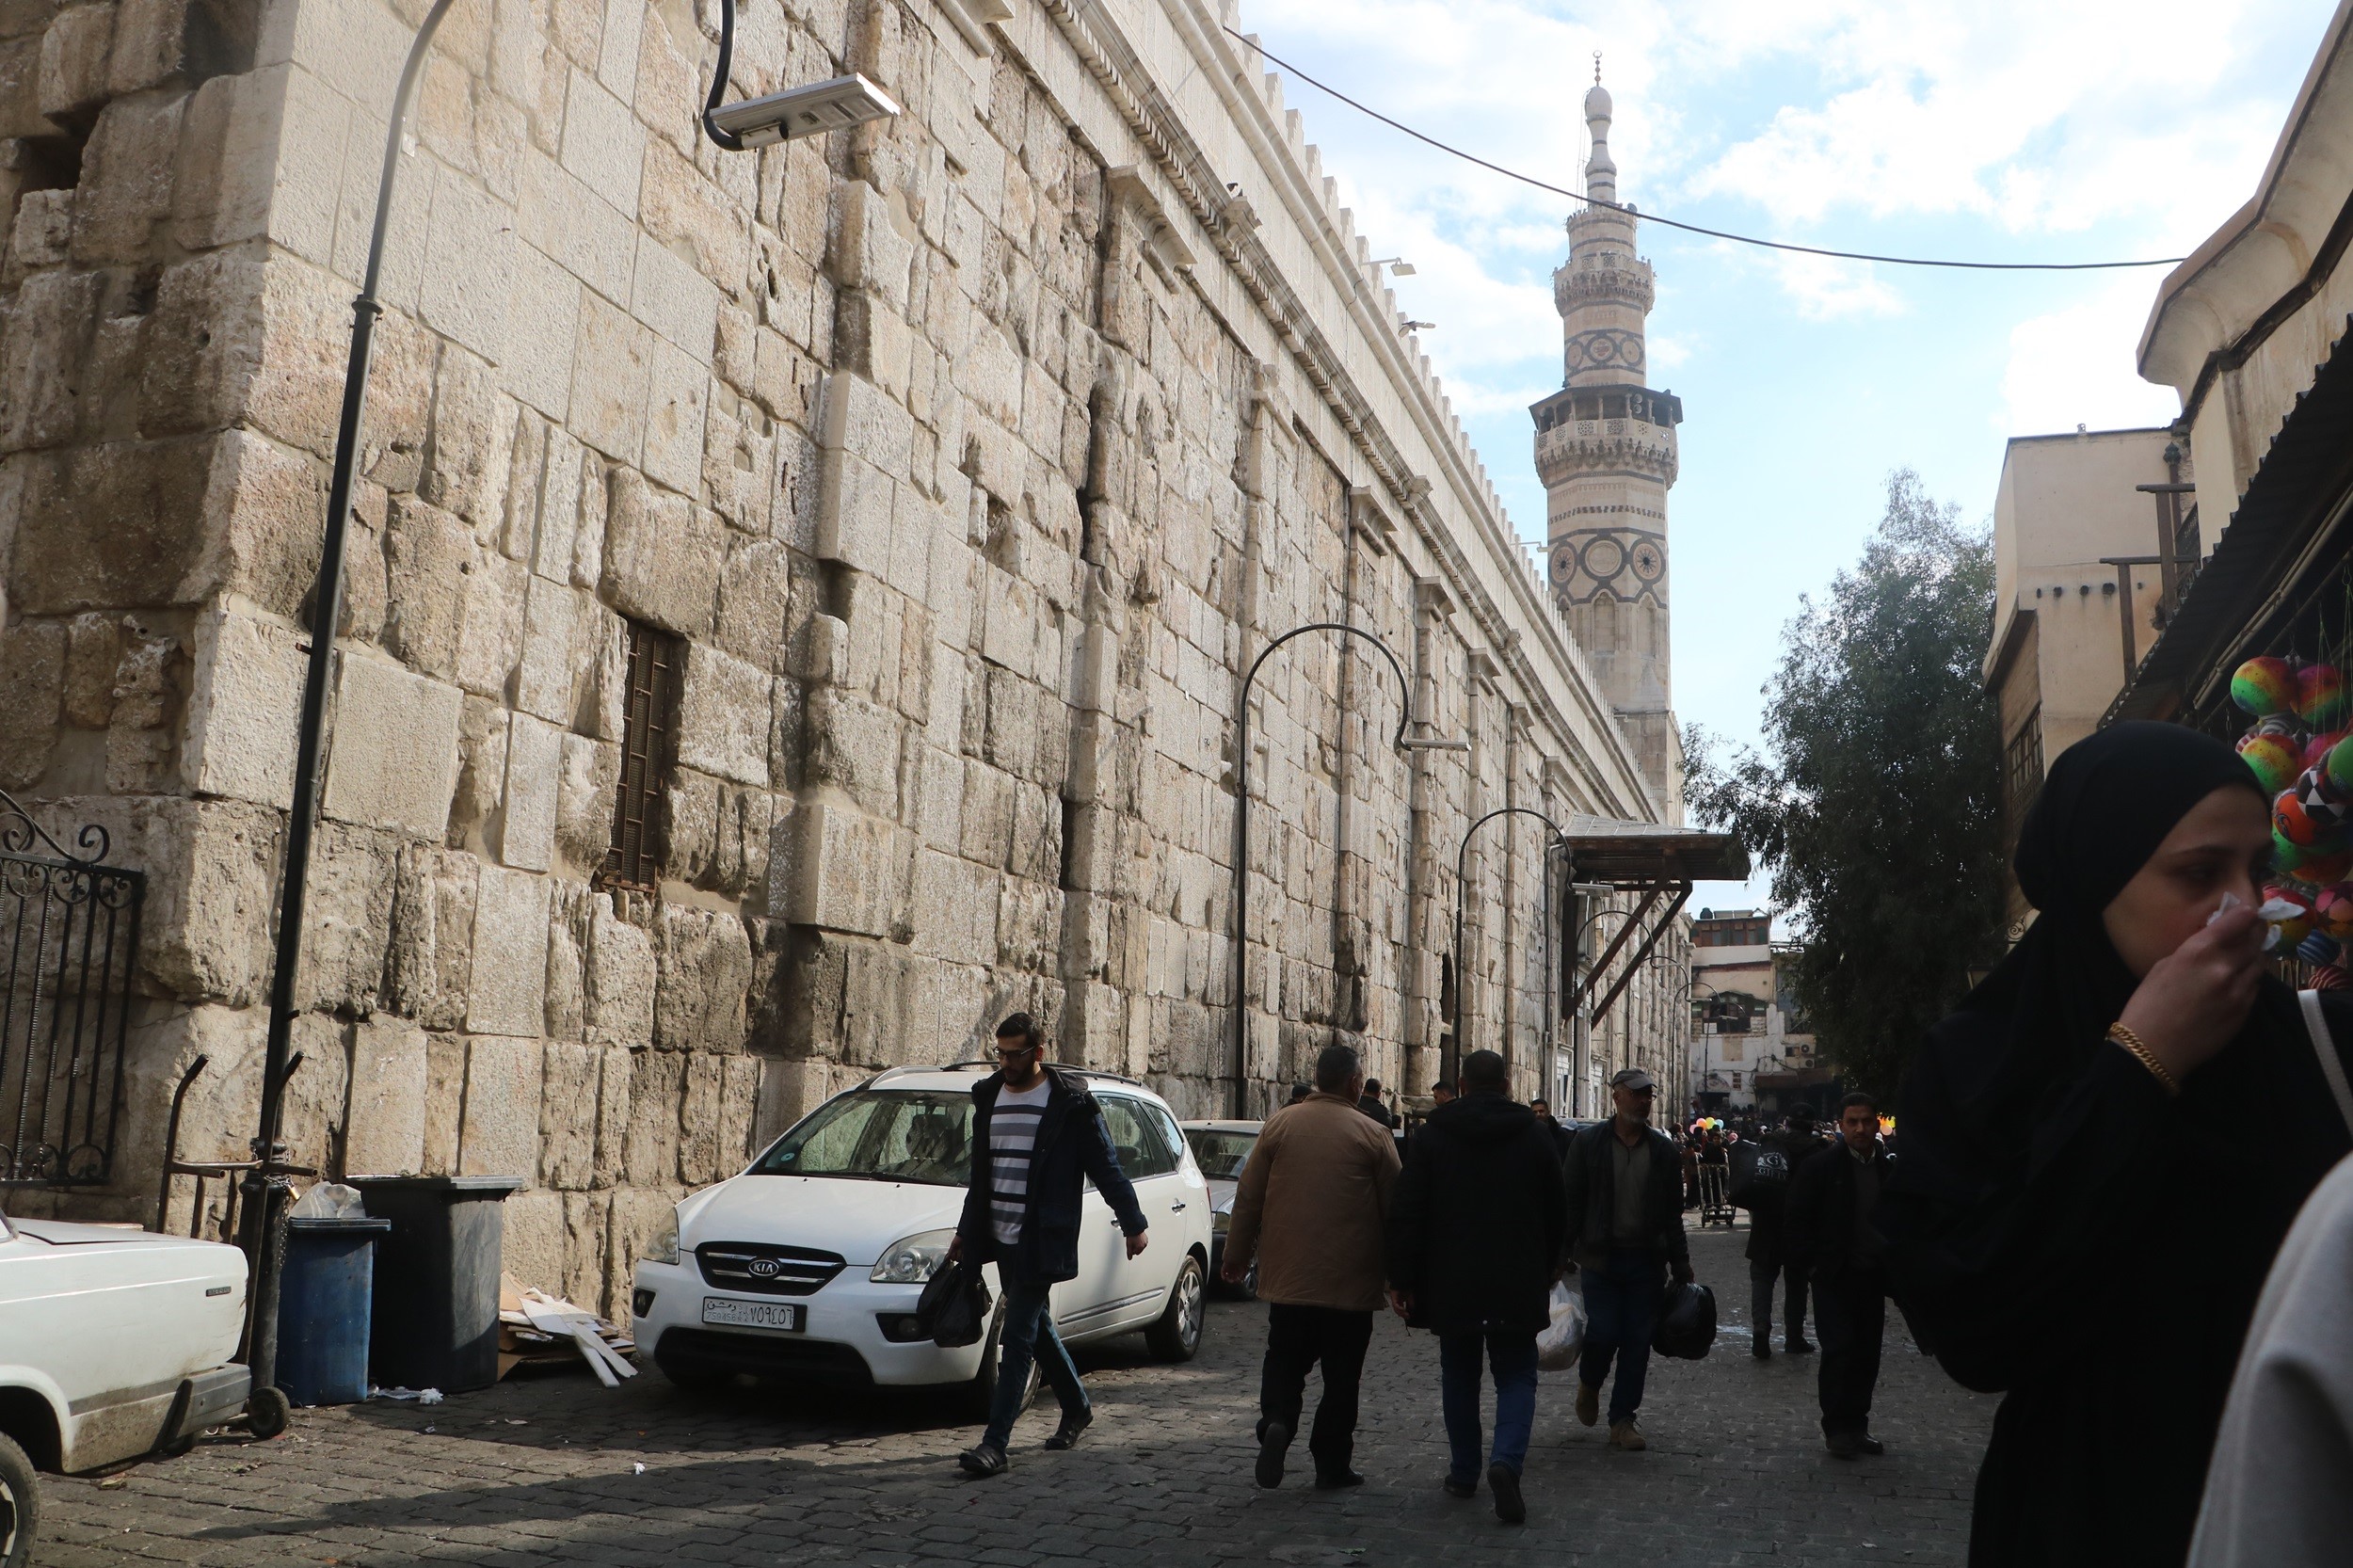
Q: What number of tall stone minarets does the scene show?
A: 1